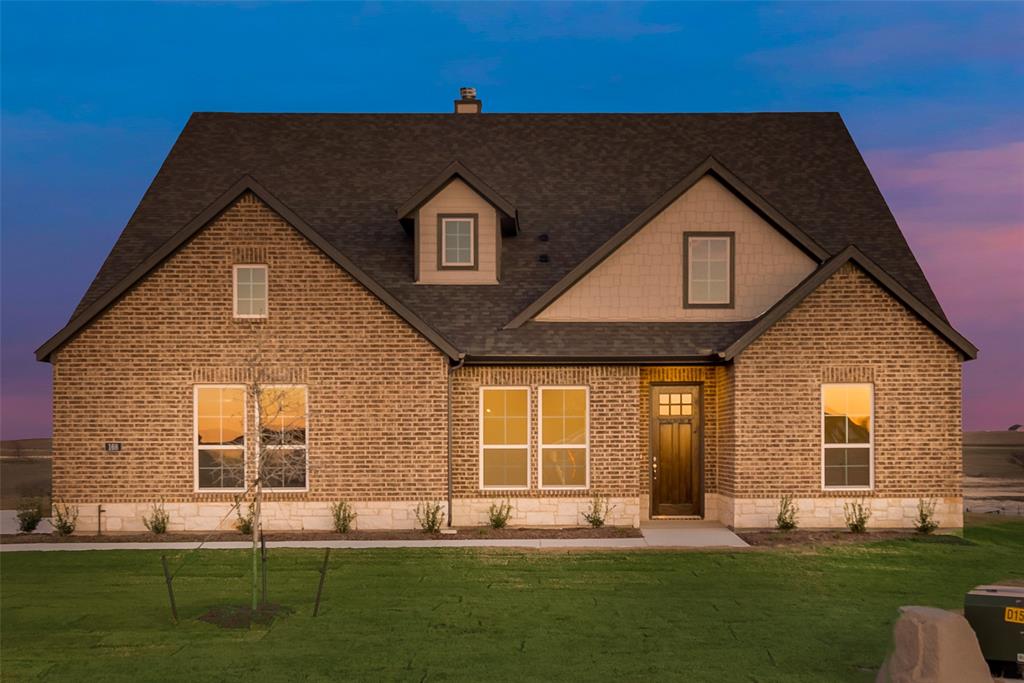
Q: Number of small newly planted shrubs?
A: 11